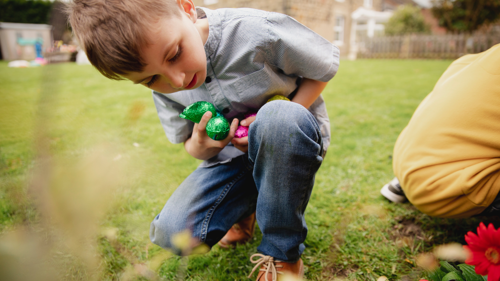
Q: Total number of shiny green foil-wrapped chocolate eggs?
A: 2